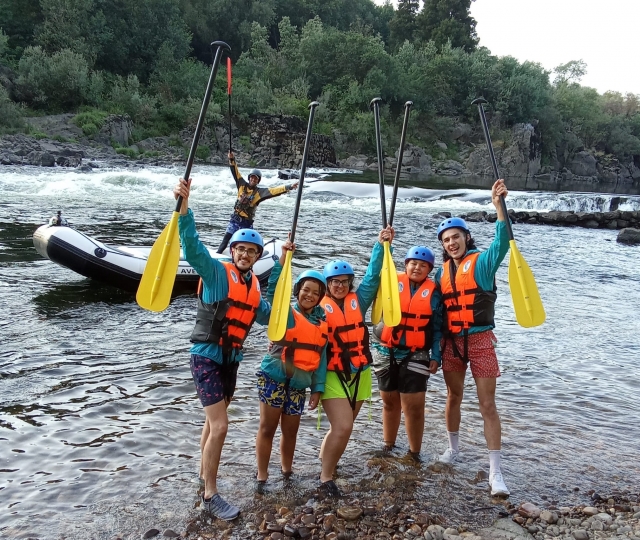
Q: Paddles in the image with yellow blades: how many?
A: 5